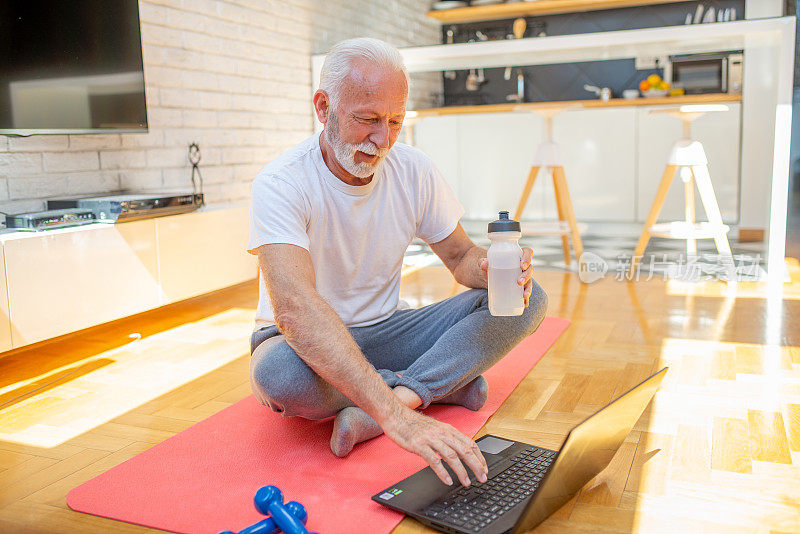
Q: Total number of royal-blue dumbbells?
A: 2